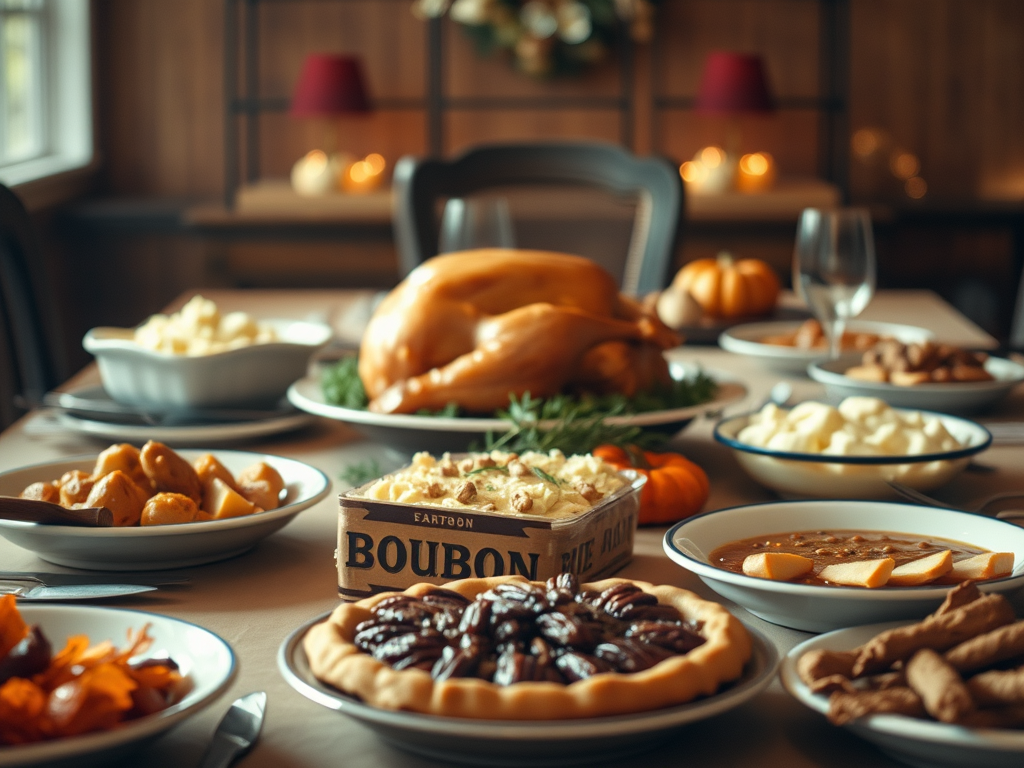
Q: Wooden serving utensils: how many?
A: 1